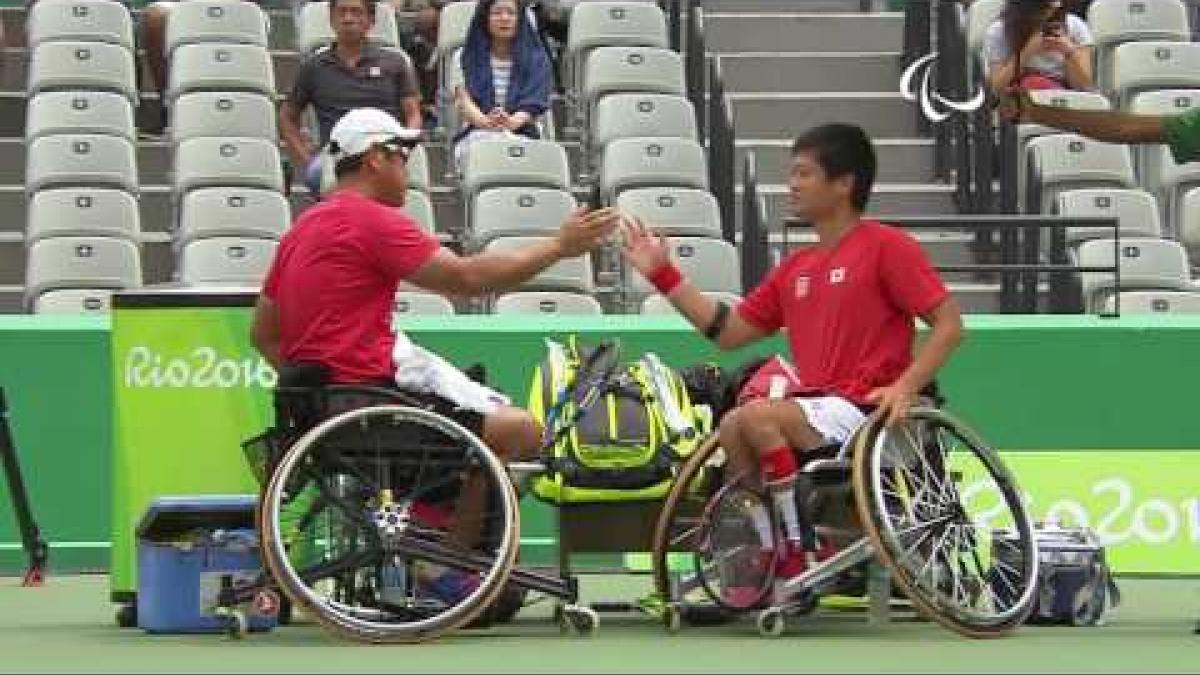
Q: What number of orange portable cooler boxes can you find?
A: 0